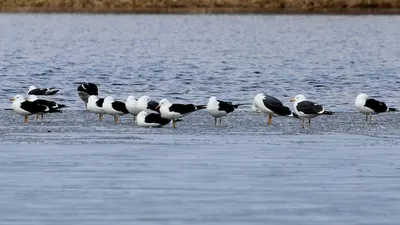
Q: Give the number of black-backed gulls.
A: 14